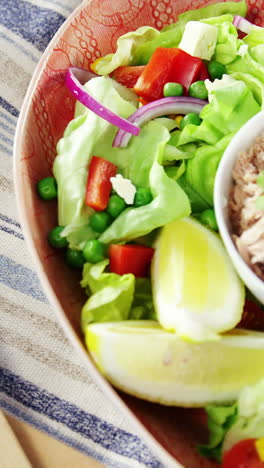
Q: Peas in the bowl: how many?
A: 12